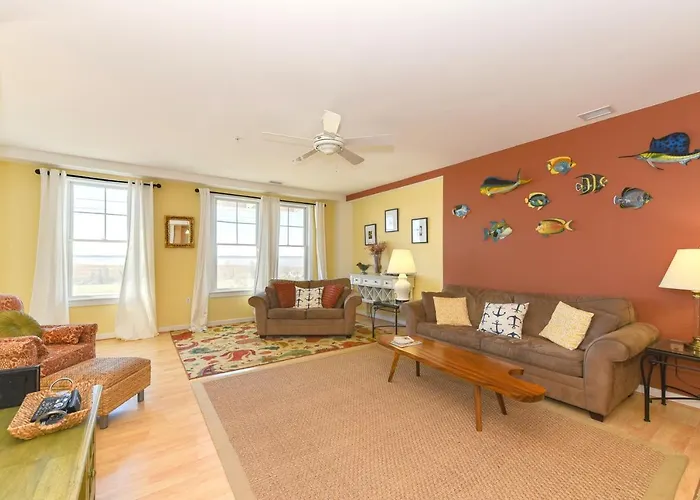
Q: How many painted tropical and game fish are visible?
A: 9